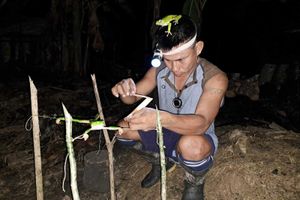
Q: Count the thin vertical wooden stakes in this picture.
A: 4